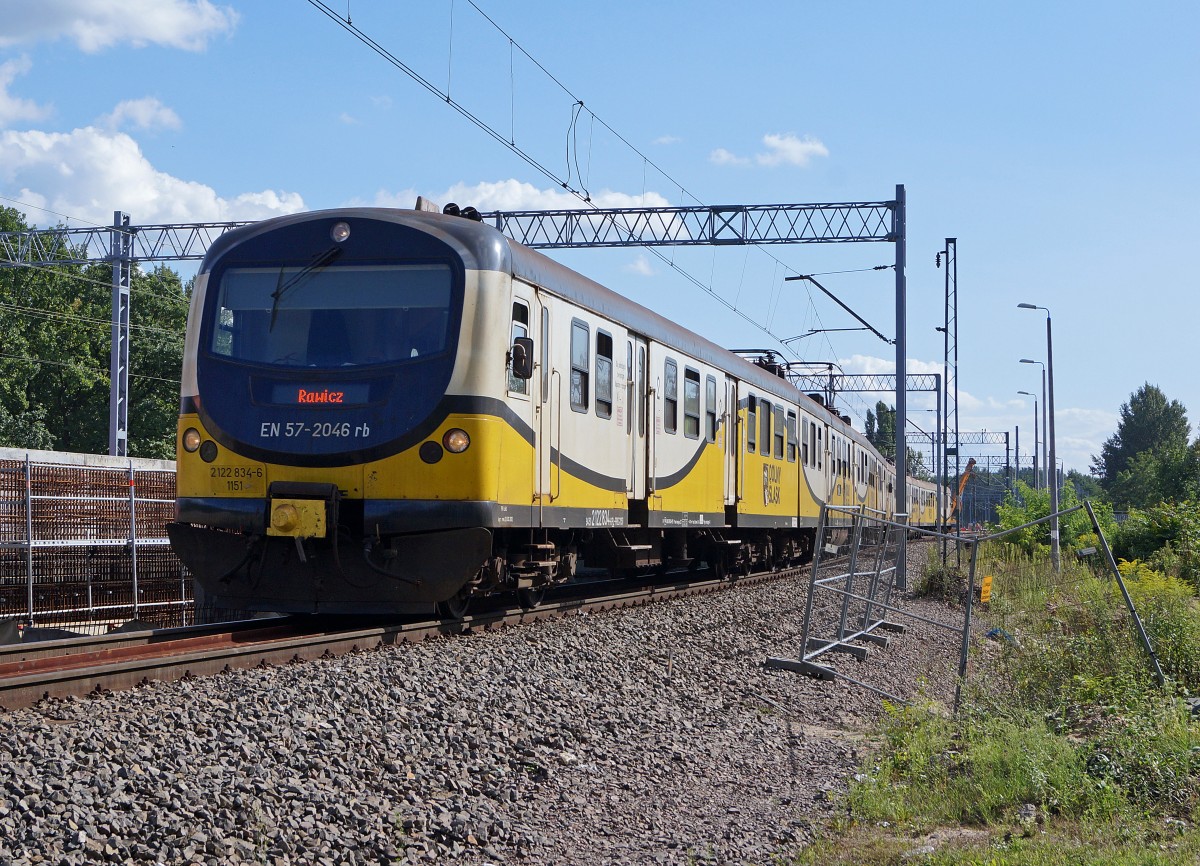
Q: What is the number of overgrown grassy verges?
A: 1